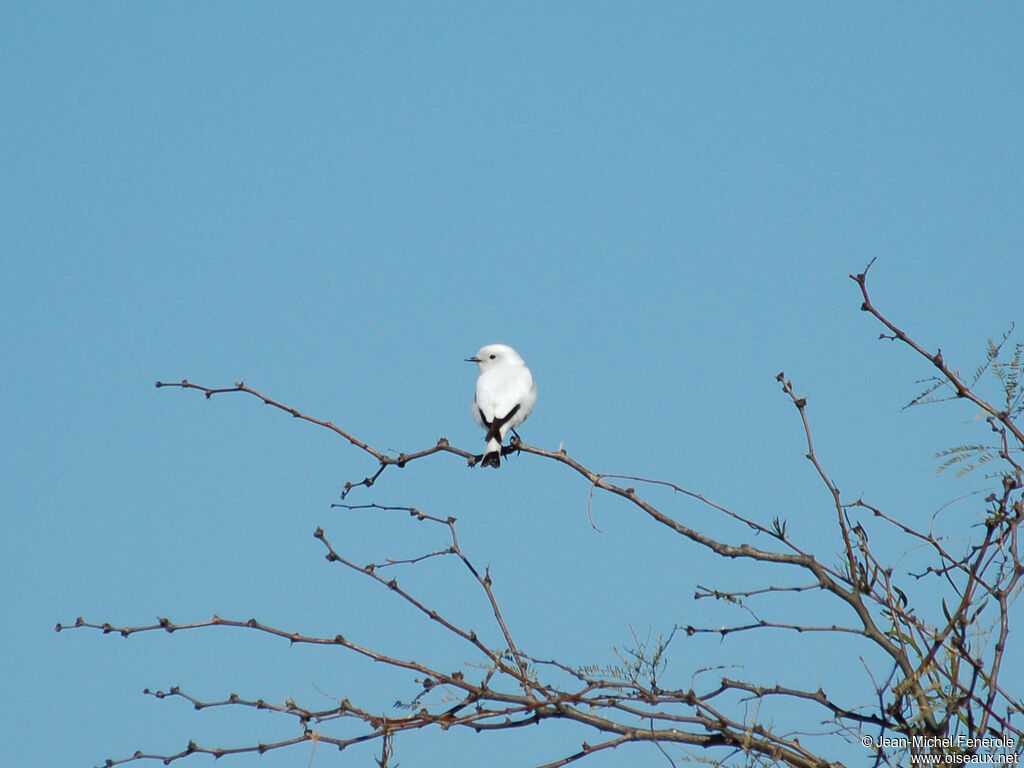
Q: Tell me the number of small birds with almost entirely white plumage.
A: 1